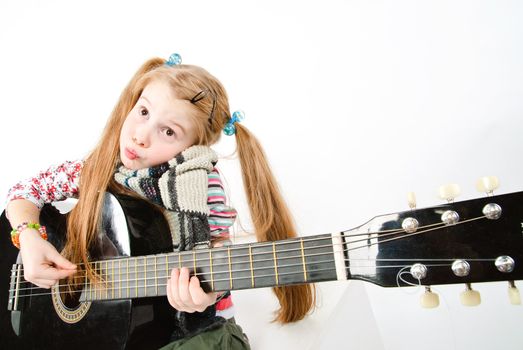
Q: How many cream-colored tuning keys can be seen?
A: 6